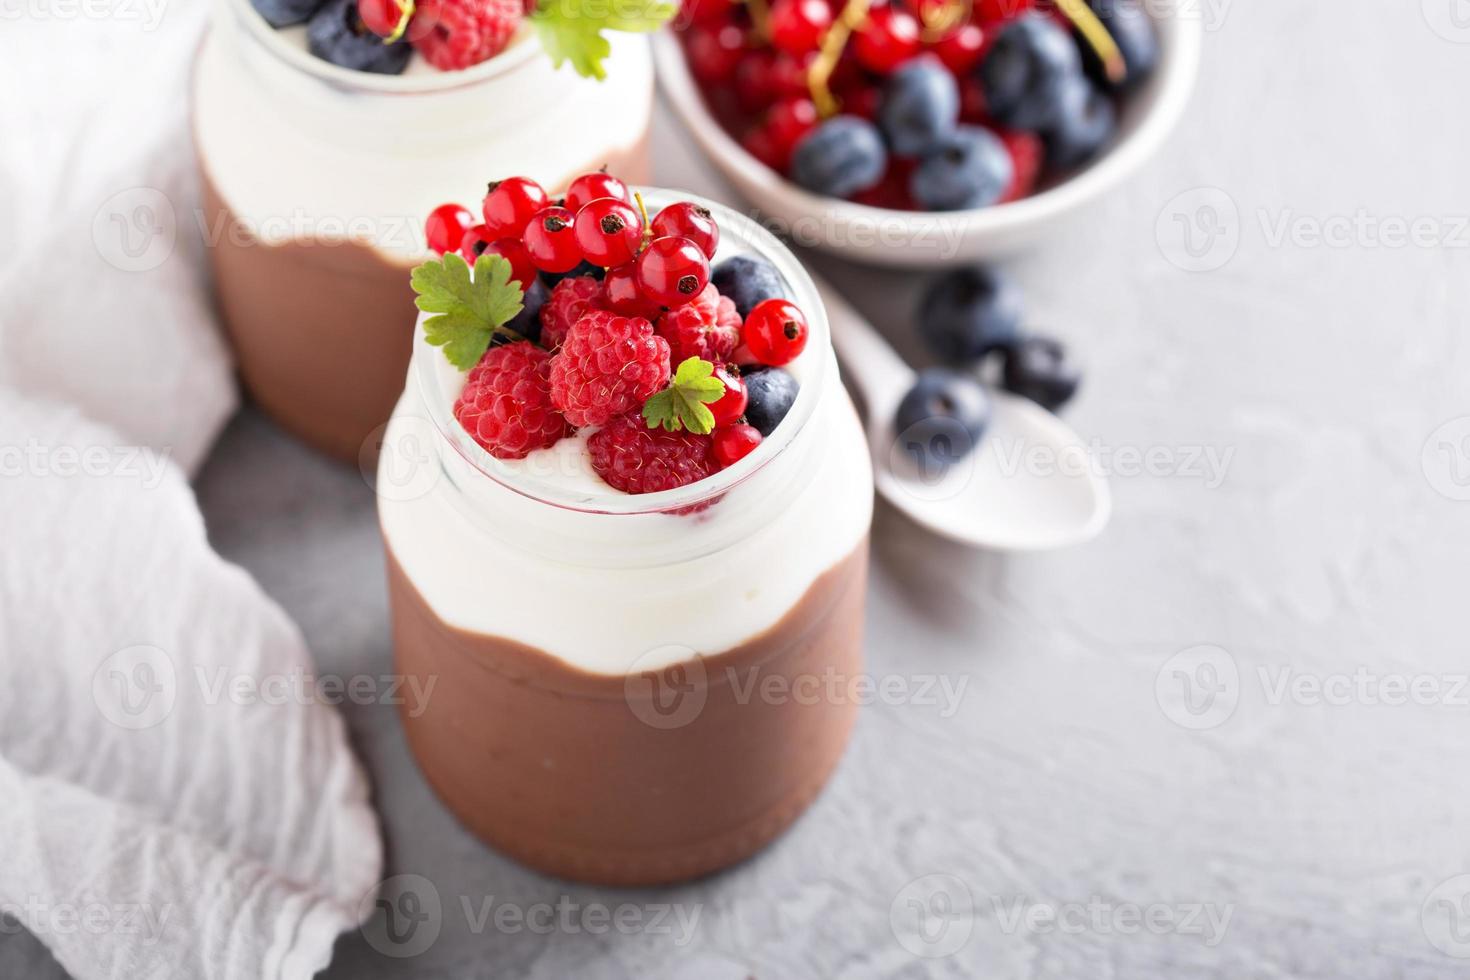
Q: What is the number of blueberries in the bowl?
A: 6